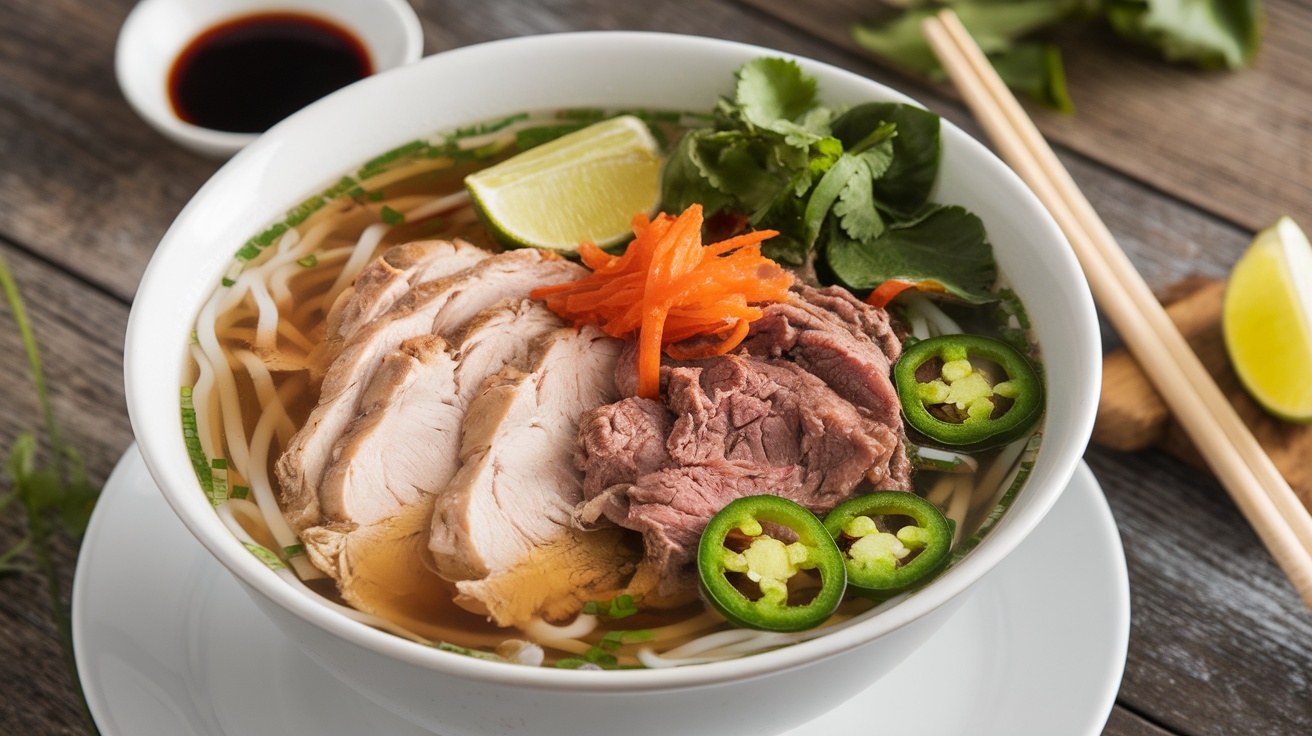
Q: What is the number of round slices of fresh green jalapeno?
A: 3